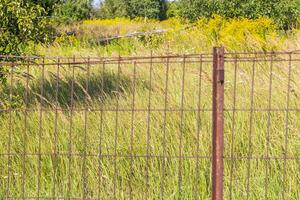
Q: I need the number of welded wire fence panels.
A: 2